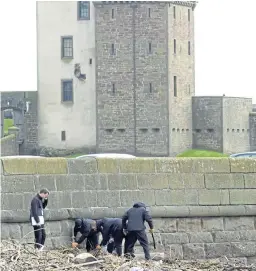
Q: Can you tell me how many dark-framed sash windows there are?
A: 3